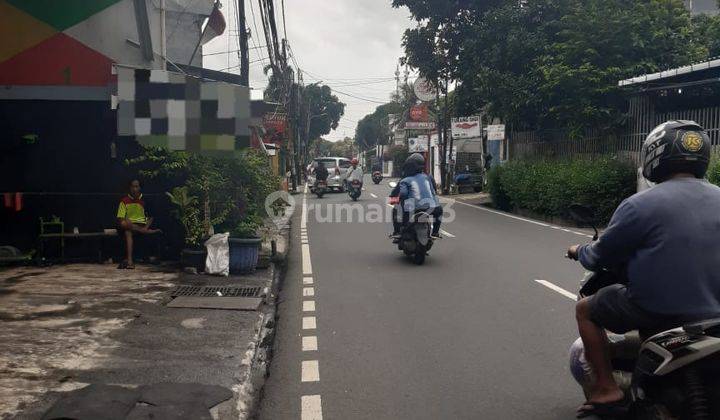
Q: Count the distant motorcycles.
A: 3